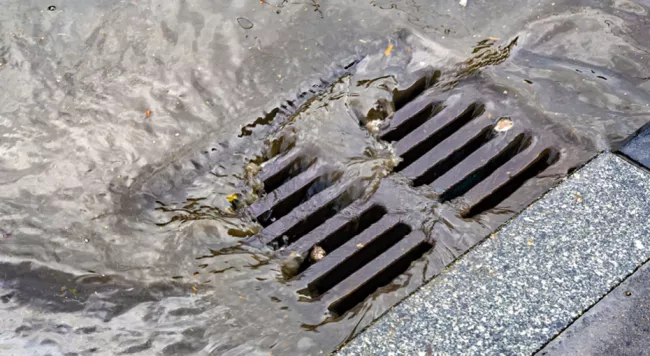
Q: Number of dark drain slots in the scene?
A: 12